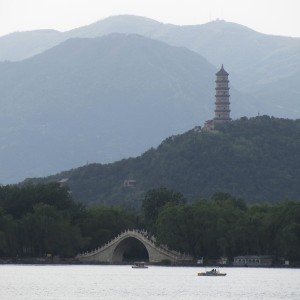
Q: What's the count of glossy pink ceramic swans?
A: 0